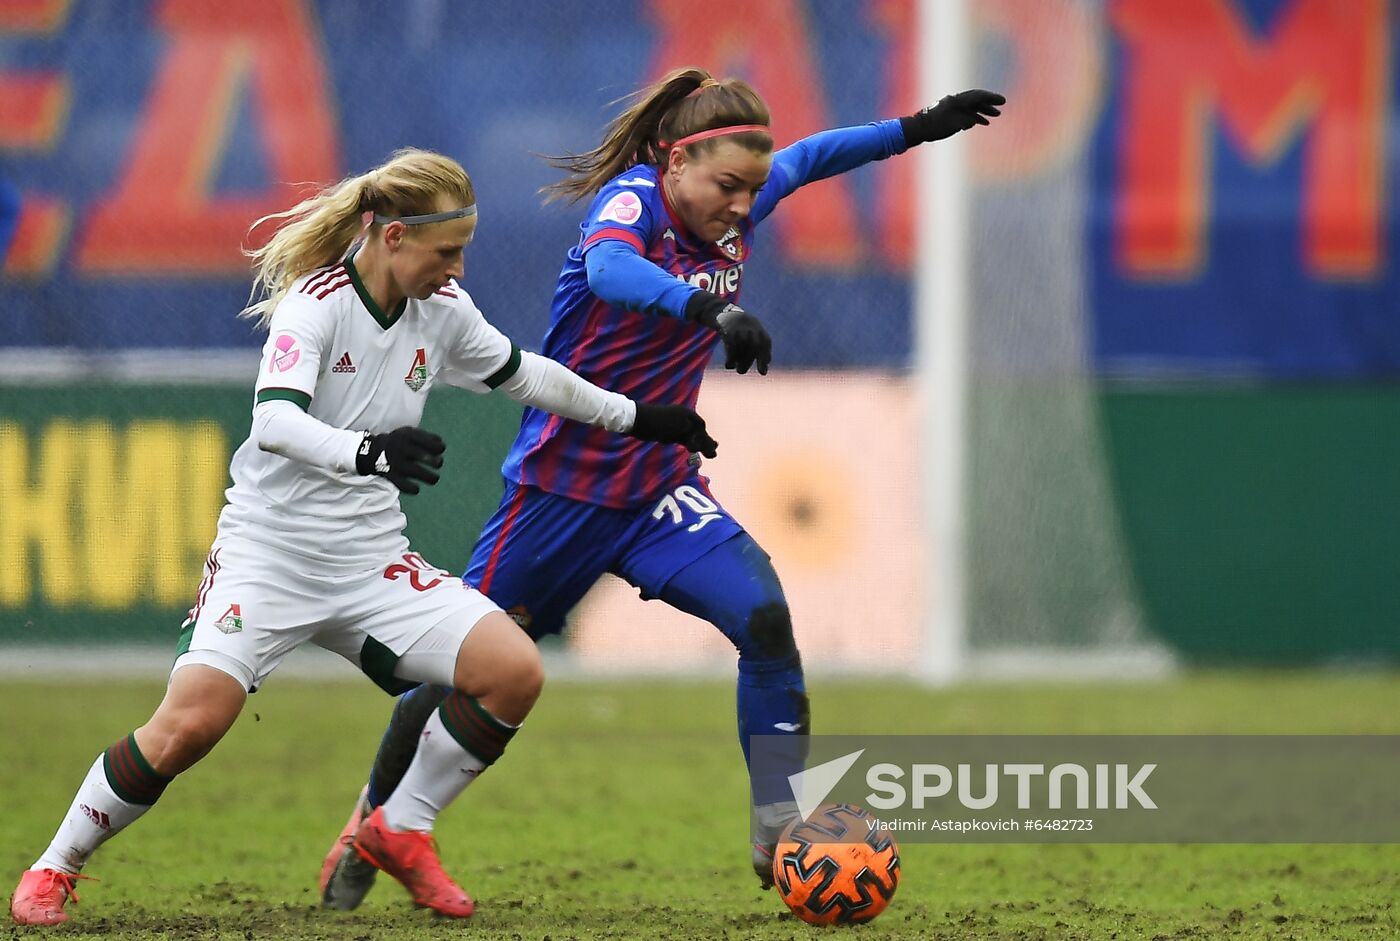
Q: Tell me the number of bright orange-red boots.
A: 2